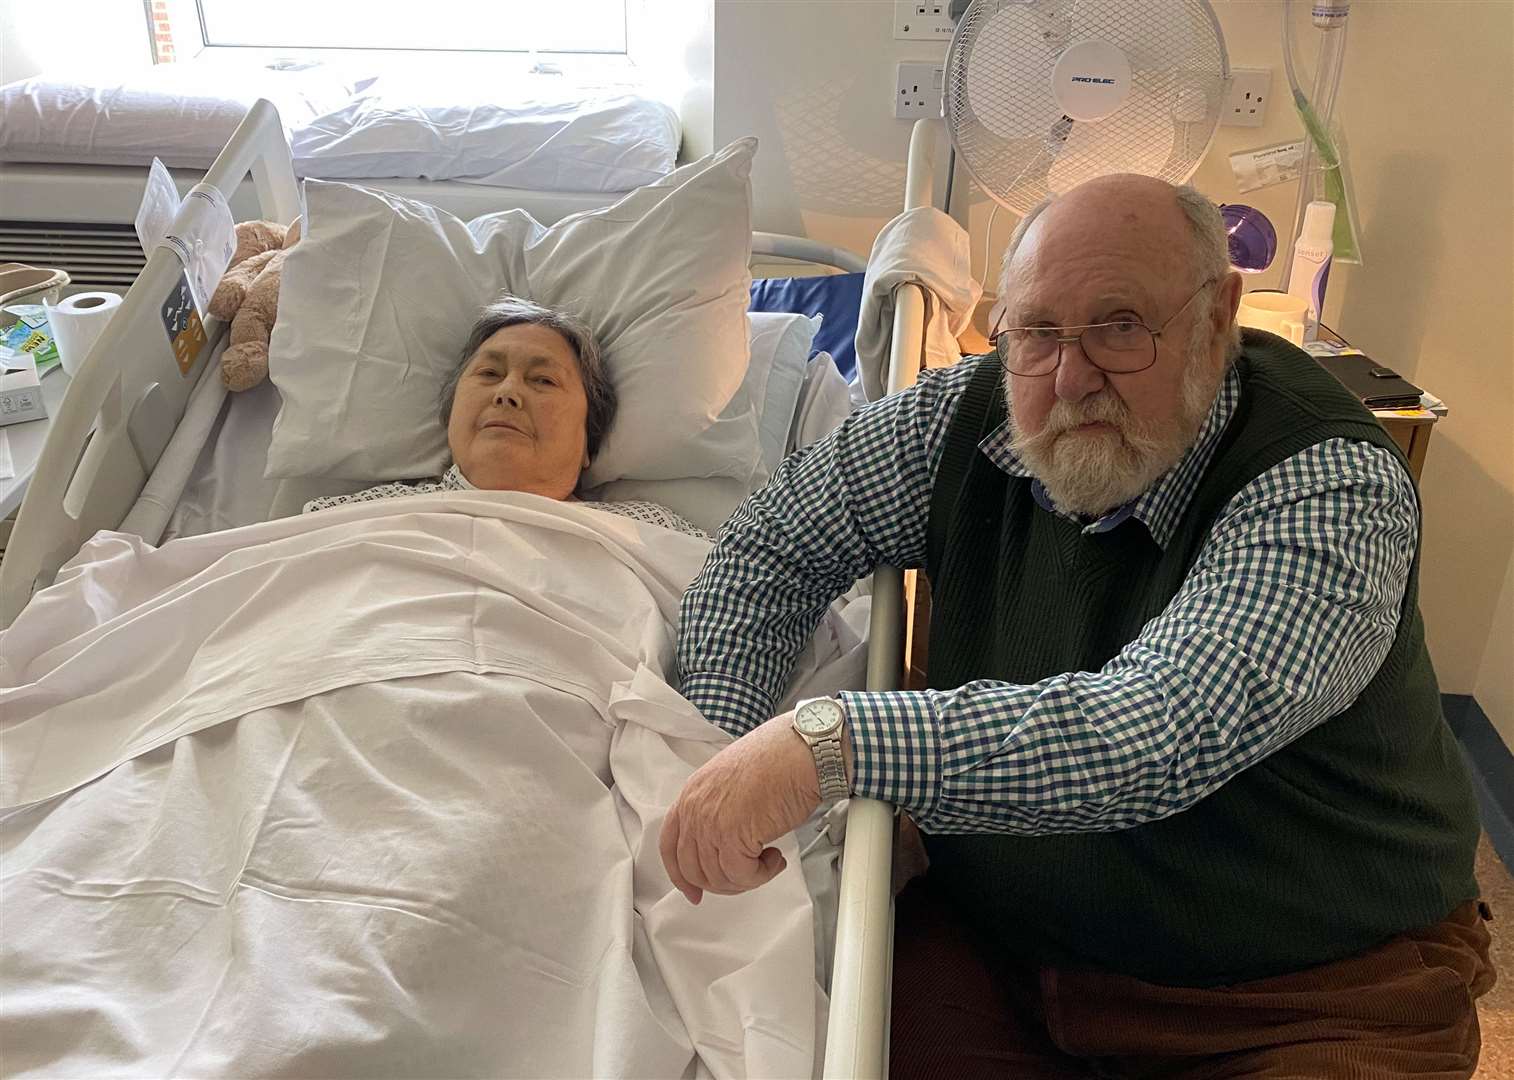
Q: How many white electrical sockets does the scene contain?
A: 3